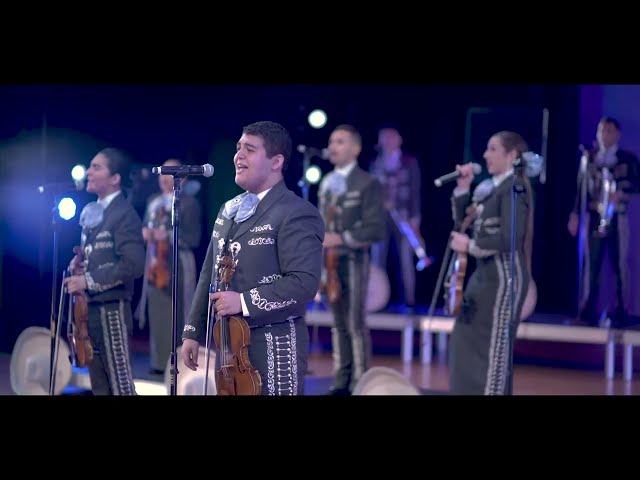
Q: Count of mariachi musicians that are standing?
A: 7